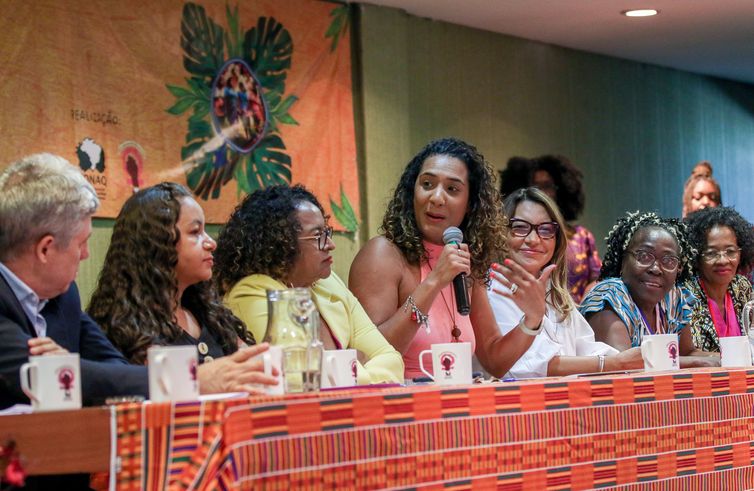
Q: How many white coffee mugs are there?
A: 7